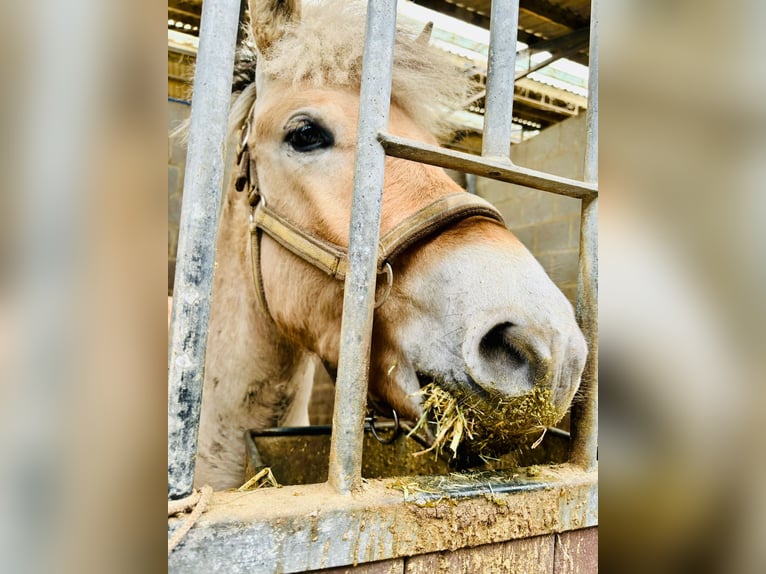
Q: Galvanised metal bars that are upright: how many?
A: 4